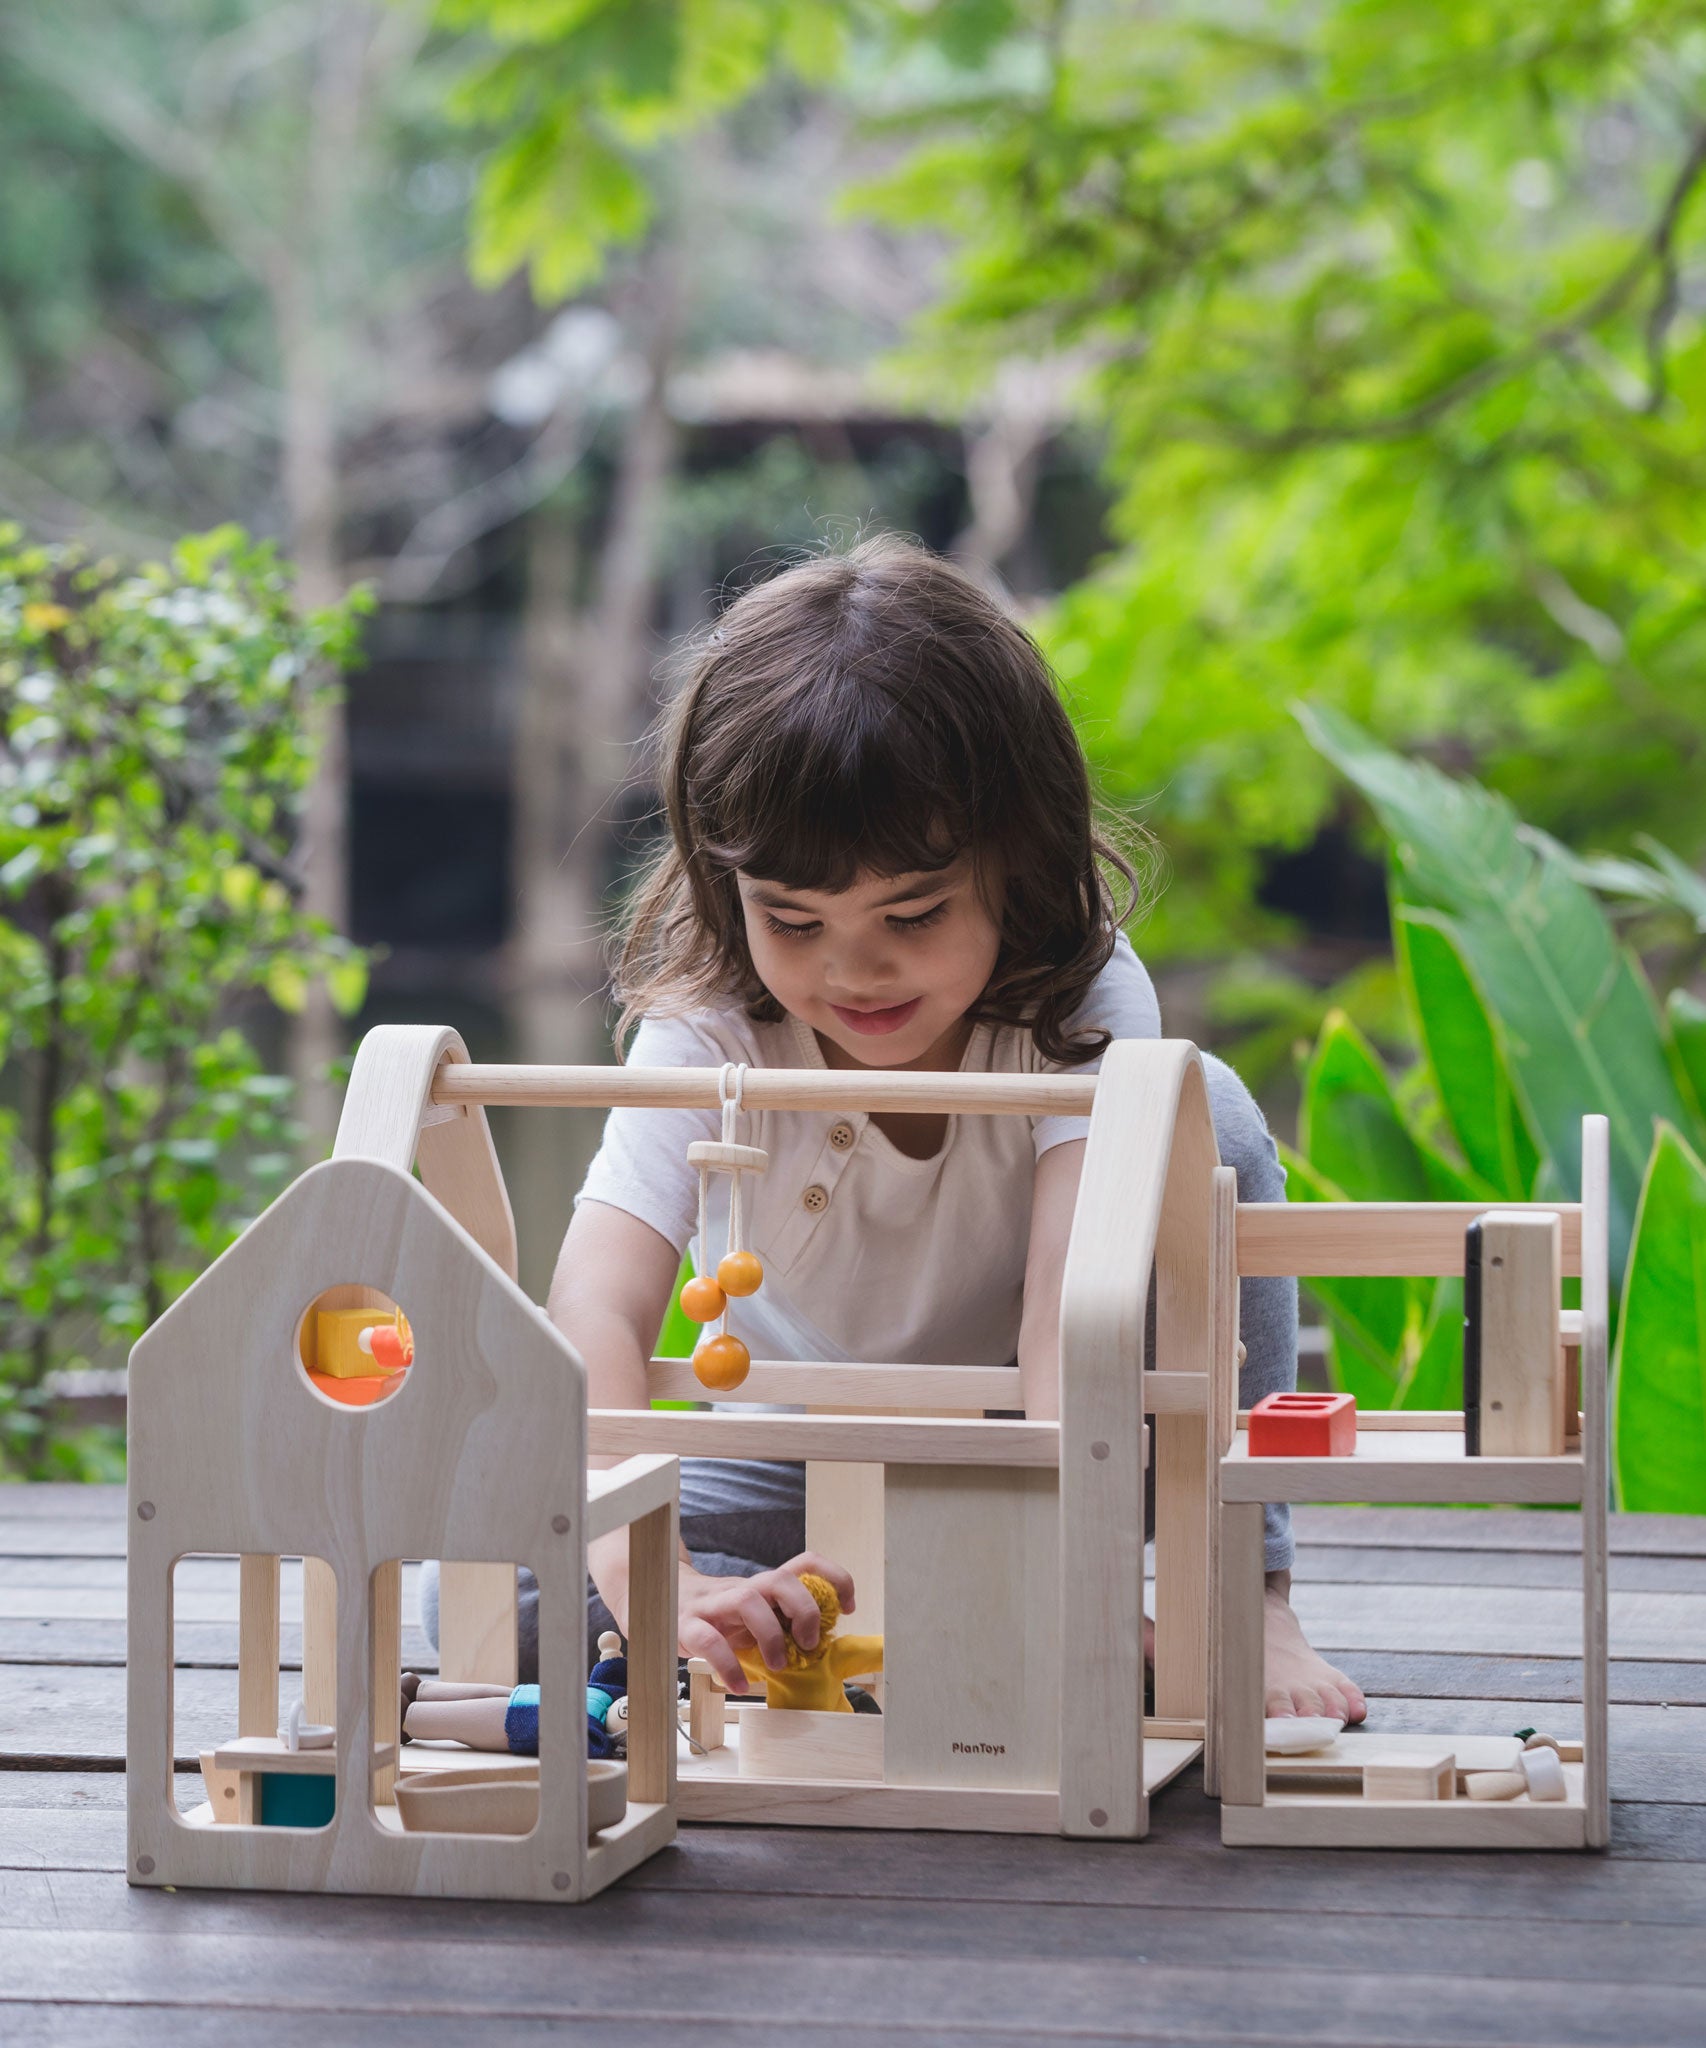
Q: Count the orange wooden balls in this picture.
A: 3